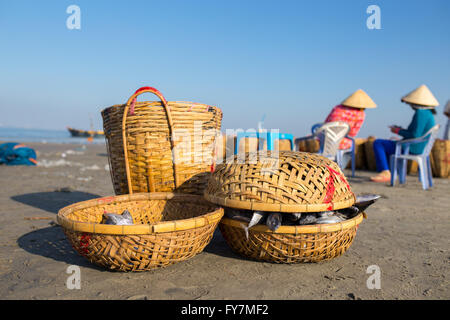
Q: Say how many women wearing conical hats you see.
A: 2